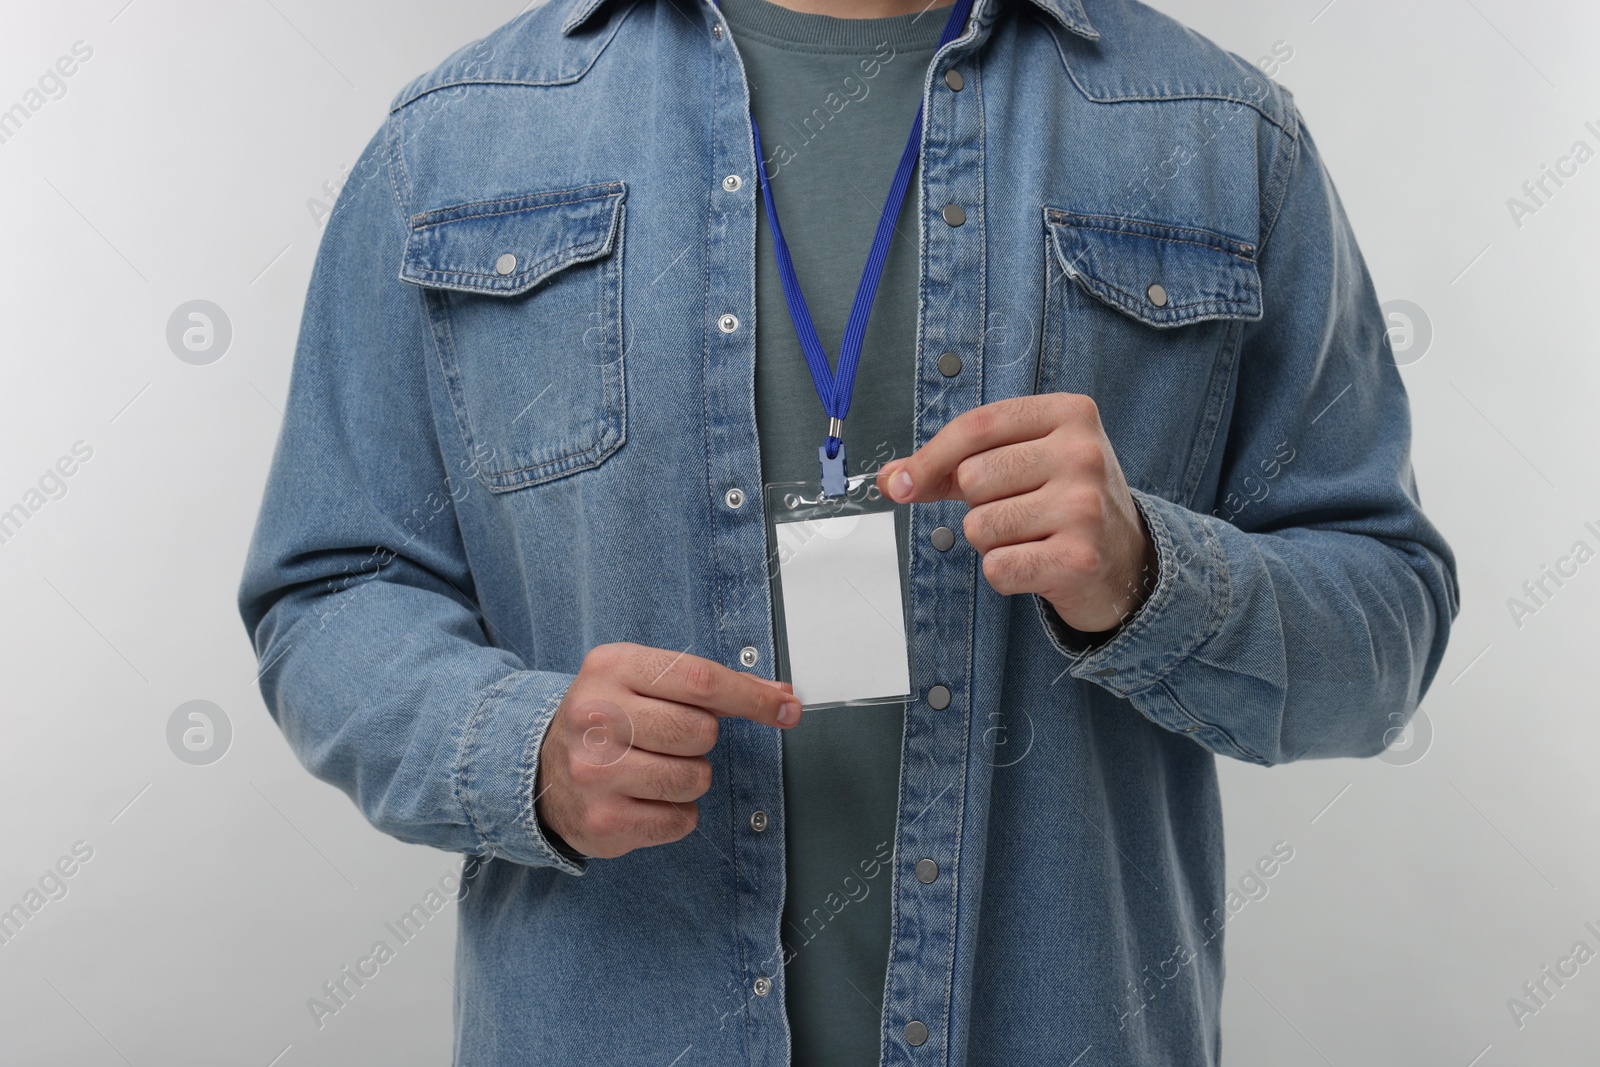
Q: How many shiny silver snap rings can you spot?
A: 7